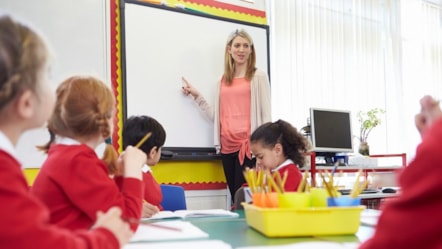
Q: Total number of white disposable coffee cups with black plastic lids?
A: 0